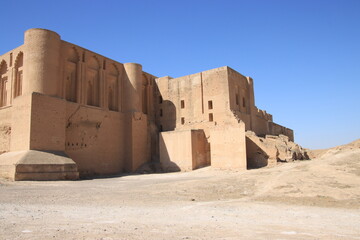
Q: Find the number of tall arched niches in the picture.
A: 6